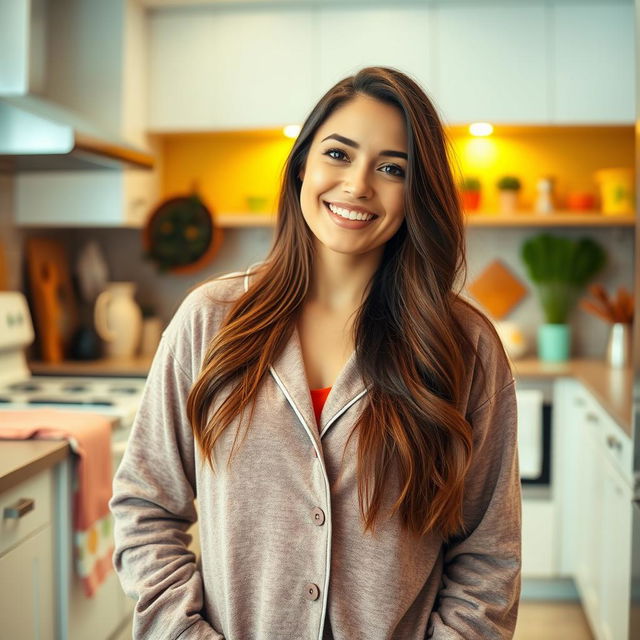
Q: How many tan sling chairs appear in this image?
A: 0